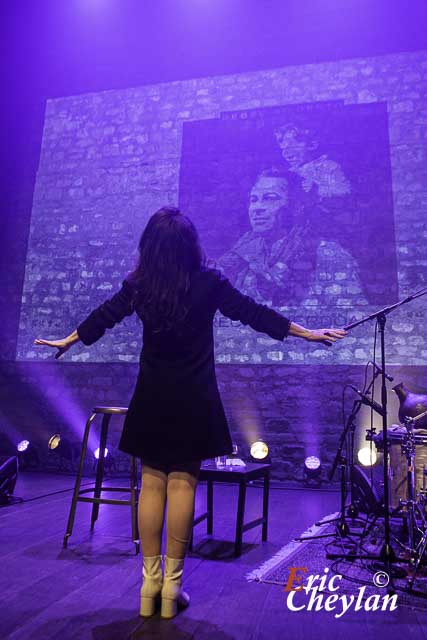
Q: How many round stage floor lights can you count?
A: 6